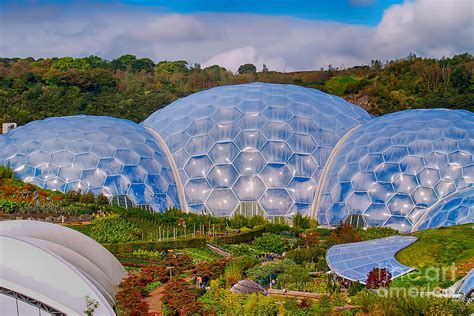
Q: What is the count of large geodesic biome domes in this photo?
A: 3